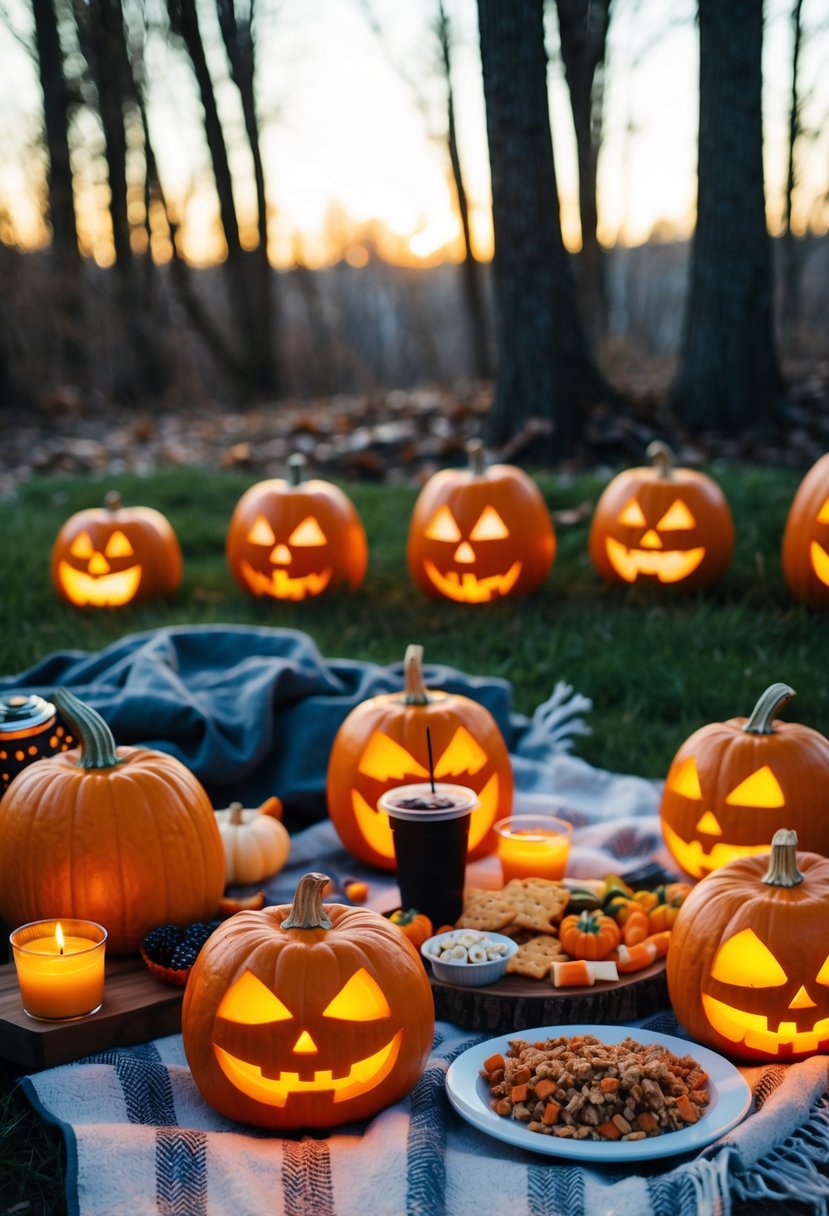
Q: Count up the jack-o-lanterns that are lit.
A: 9